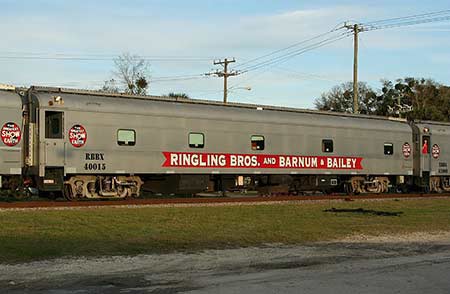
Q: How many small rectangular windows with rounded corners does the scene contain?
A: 5